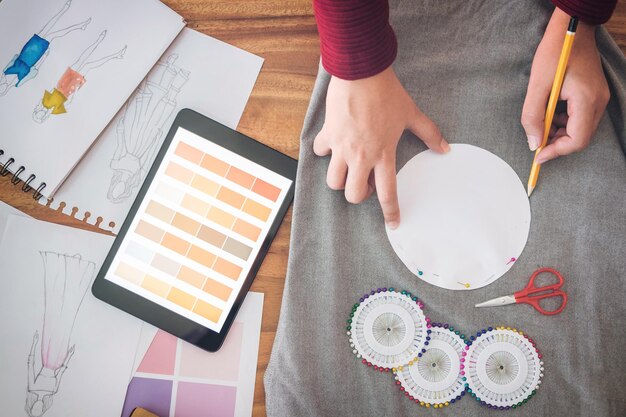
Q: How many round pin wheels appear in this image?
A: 3